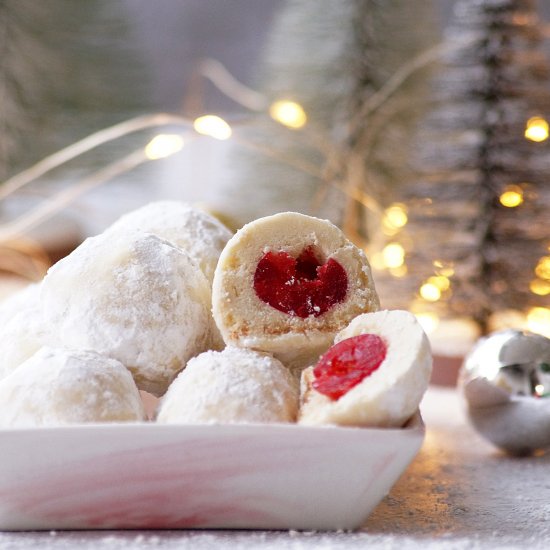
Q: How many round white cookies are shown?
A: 7